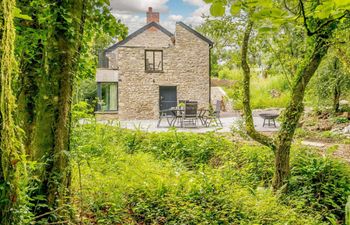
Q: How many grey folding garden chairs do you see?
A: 4